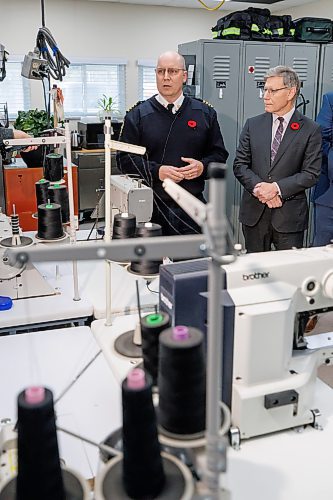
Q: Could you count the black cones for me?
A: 10